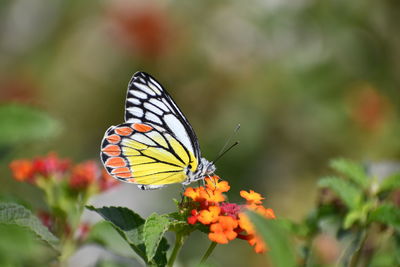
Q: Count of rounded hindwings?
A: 1